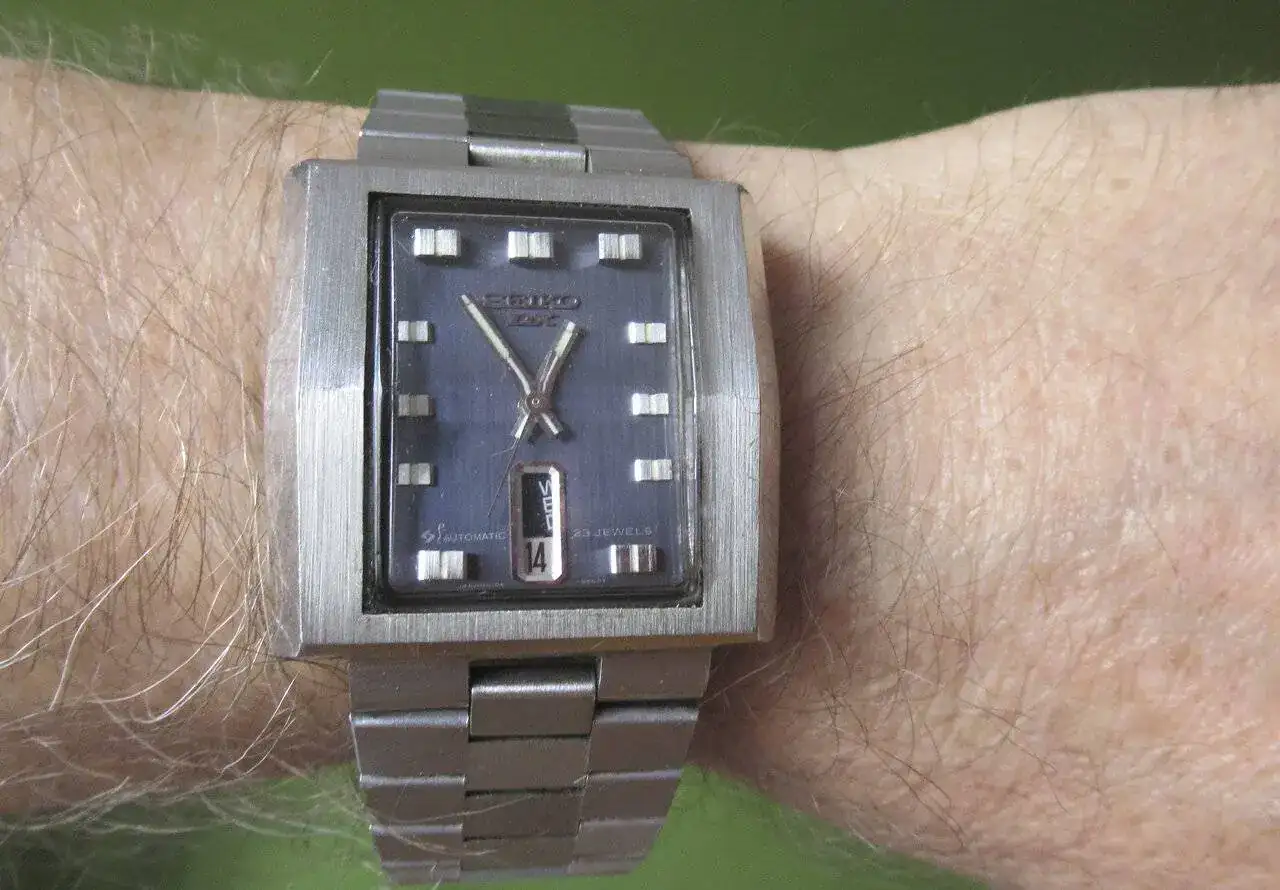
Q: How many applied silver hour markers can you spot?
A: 11